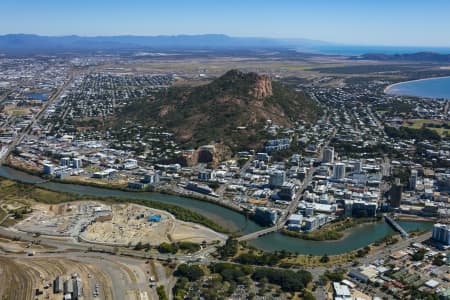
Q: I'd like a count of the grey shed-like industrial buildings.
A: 3